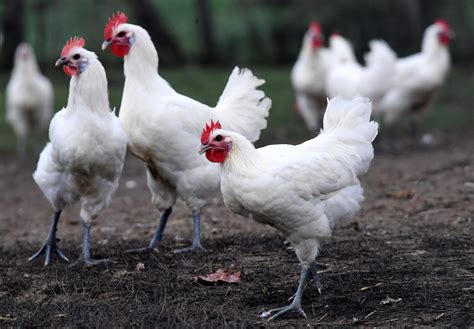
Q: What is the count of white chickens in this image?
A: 7